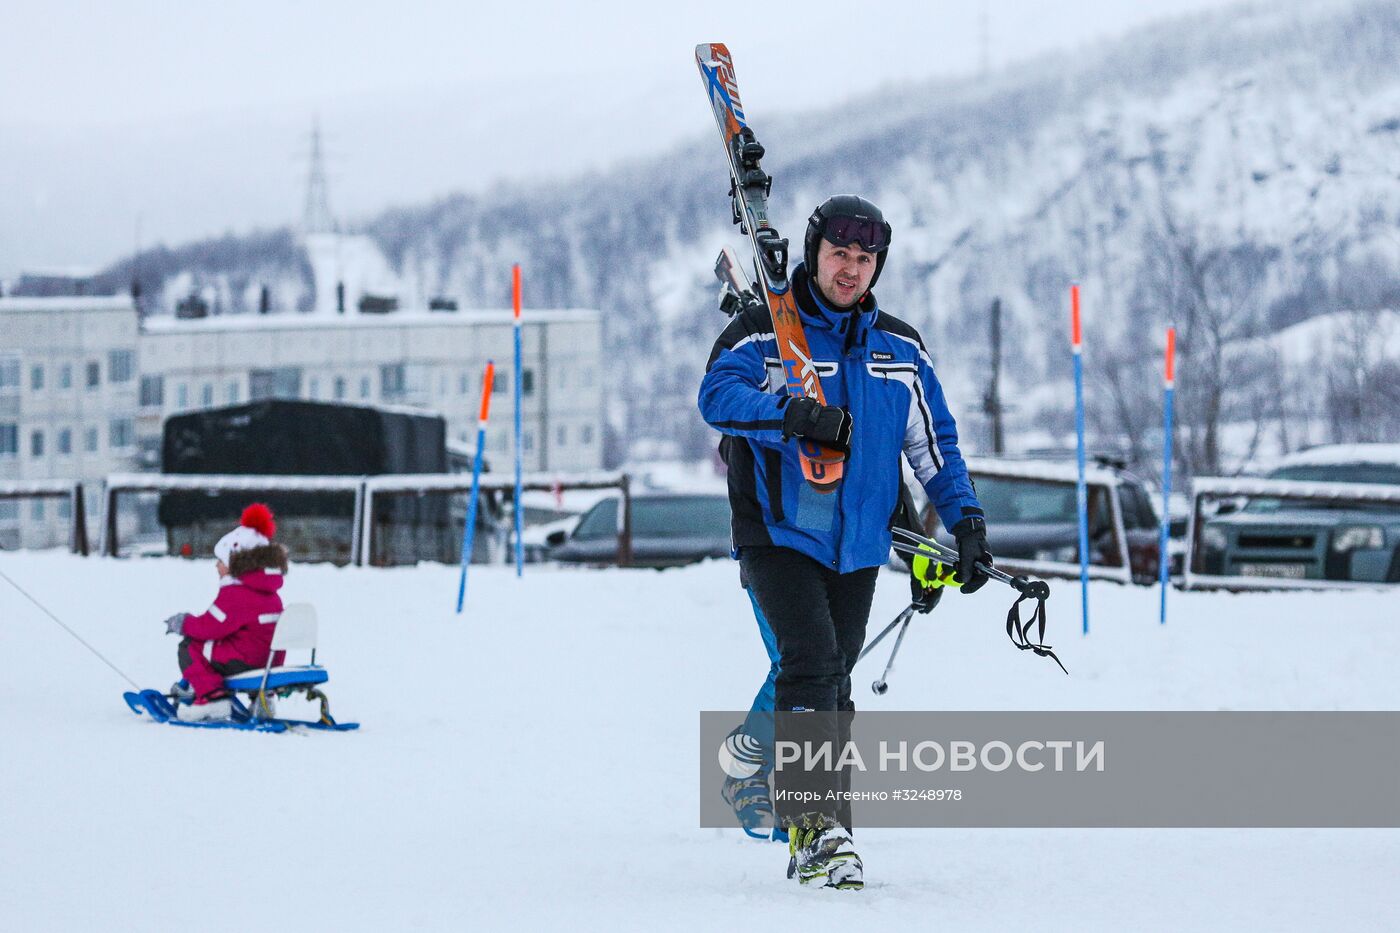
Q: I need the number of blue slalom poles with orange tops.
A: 4